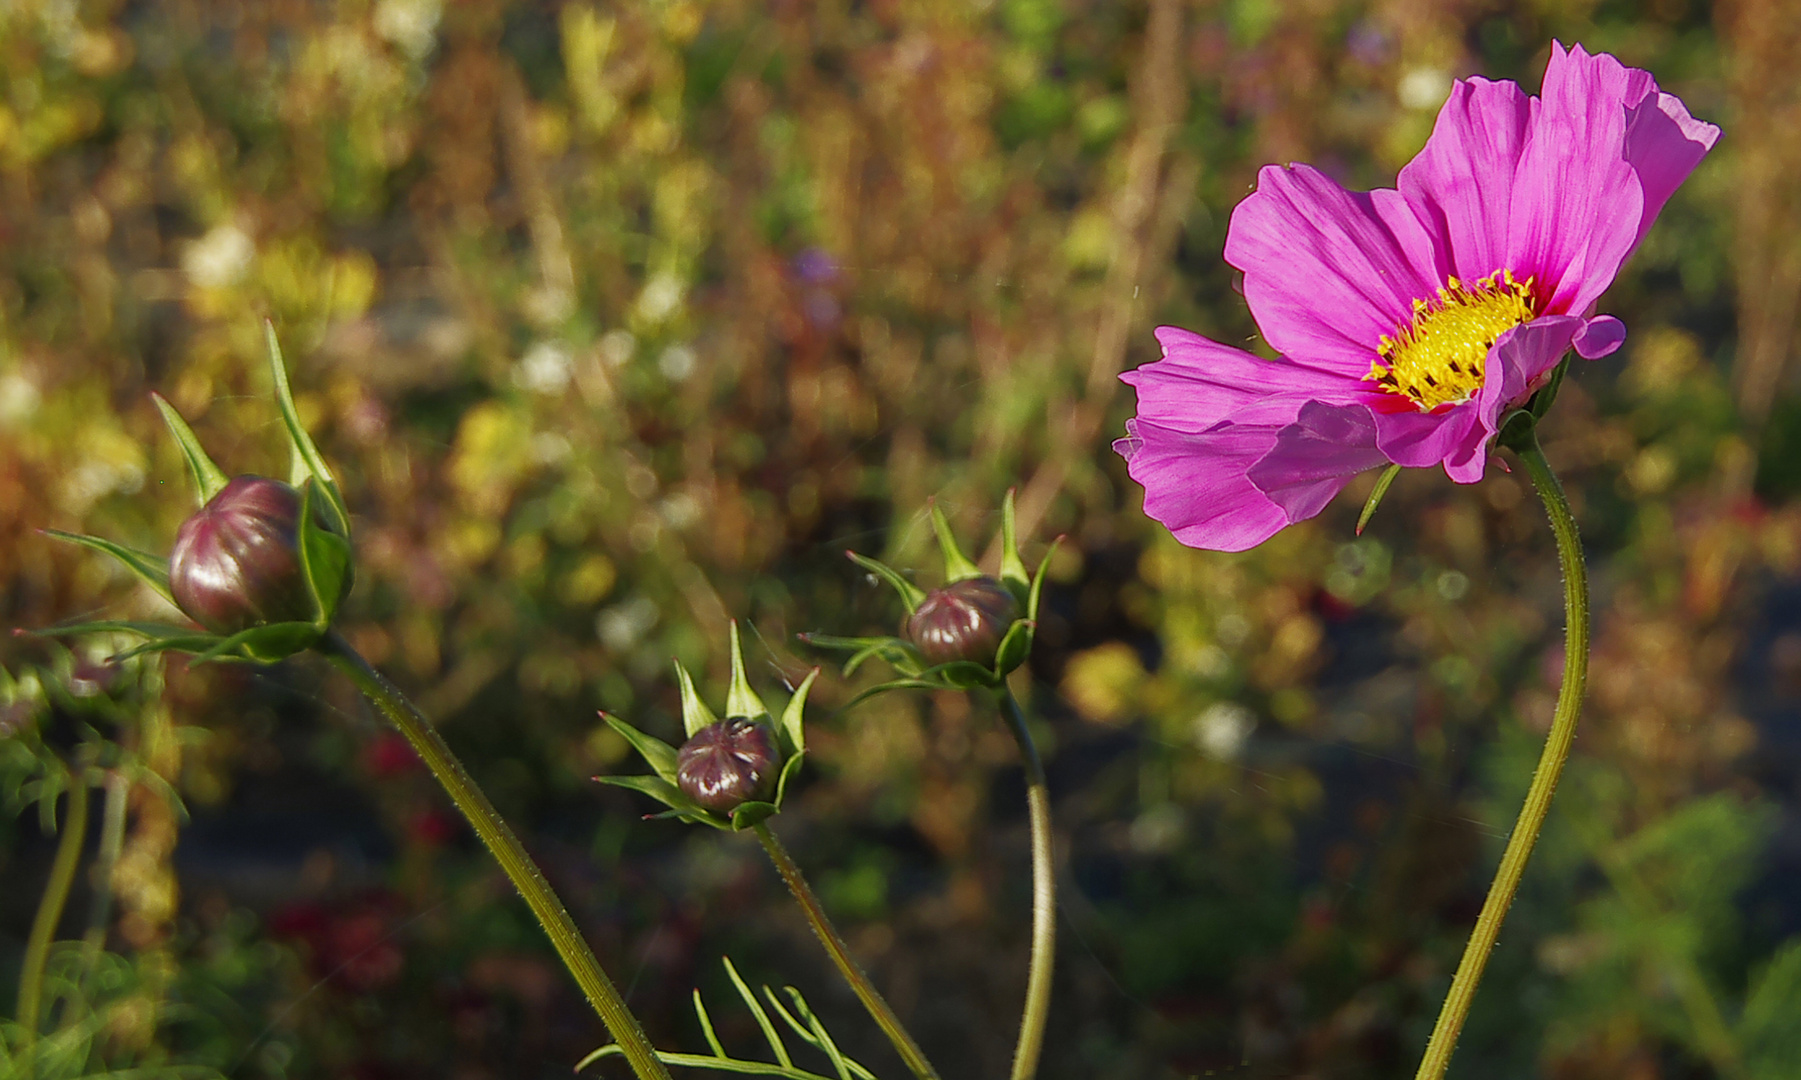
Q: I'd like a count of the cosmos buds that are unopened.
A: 3